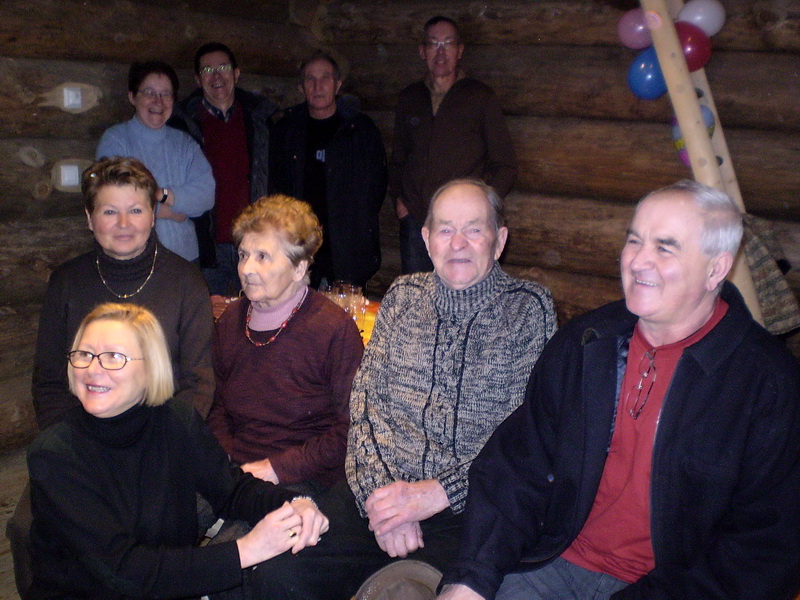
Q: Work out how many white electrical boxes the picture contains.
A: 2